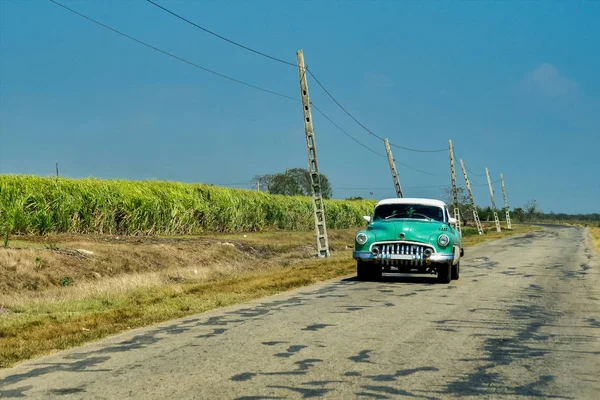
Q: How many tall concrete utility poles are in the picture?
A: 6